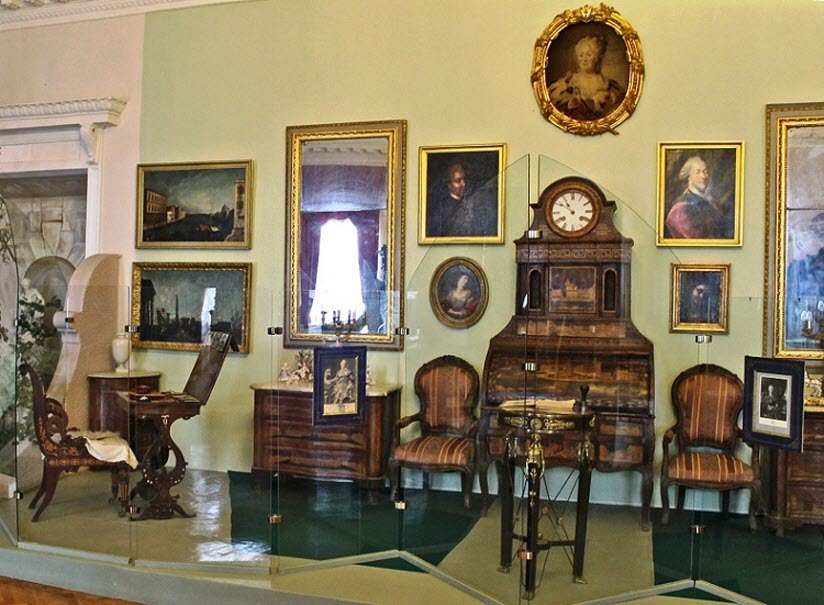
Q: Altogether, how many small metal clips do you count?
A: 14